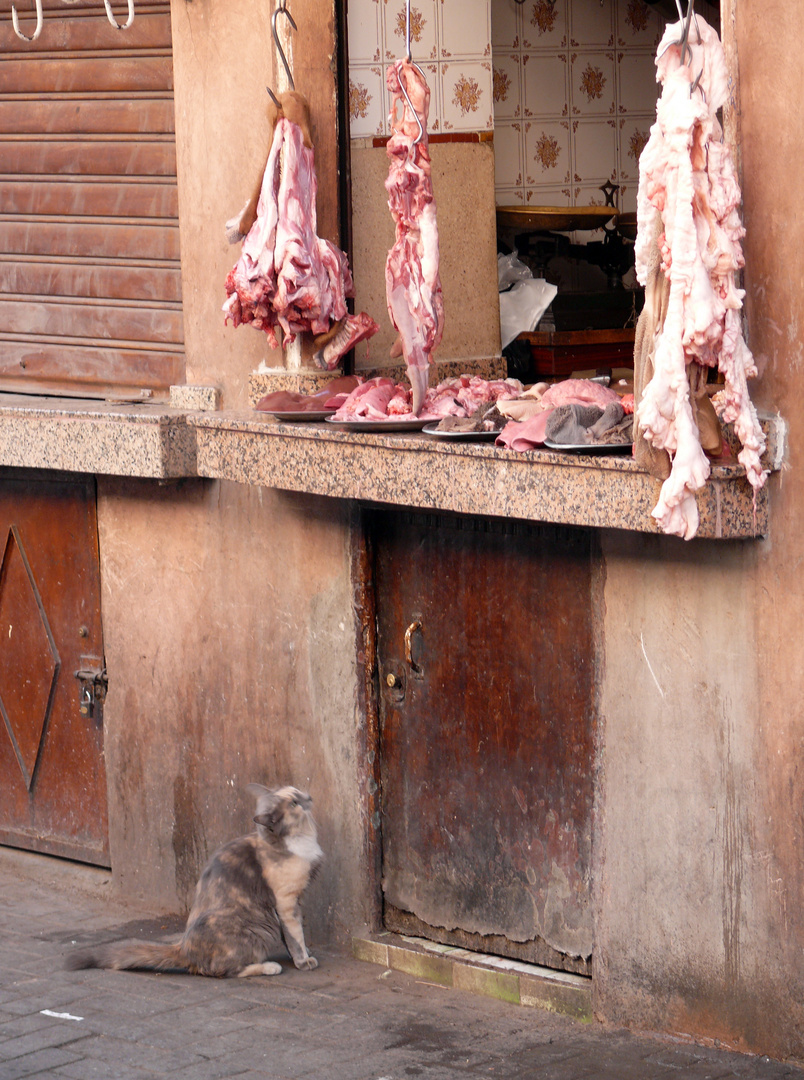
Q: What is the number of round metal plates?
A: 4